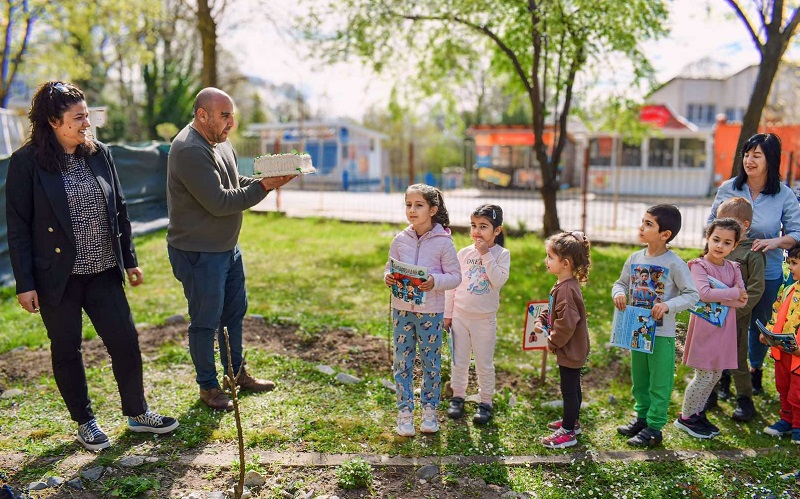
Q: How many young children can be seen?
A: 7